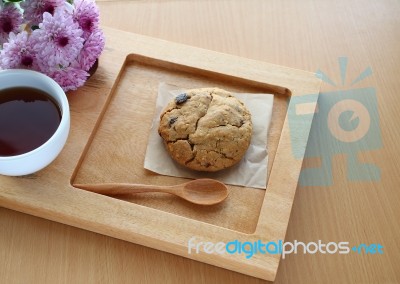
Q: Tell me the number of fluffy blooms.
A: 7